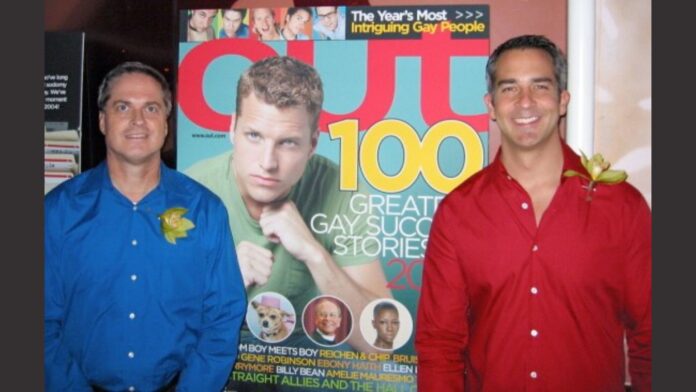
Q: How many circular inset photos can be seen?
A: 3